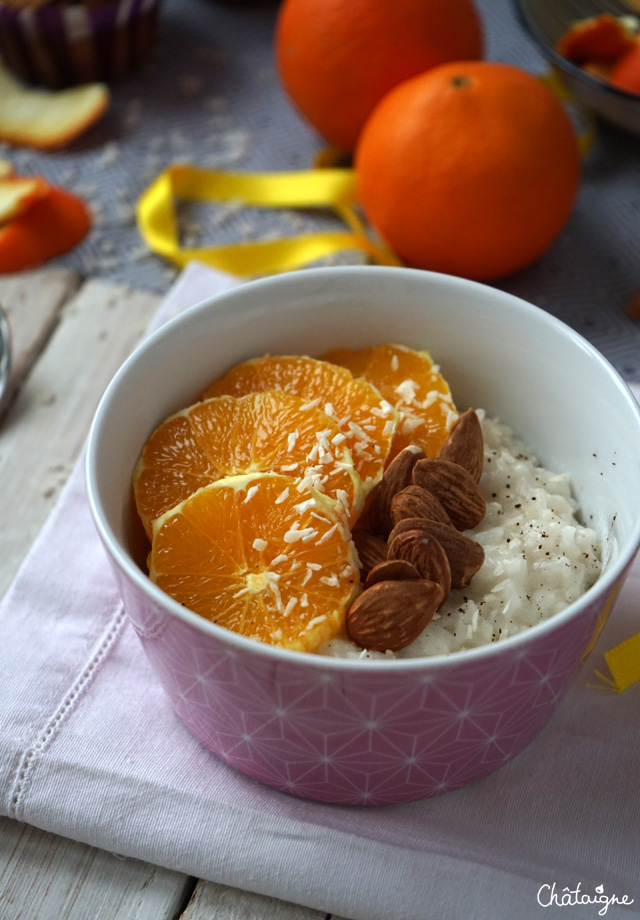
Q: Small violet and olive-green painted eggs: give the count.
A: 0